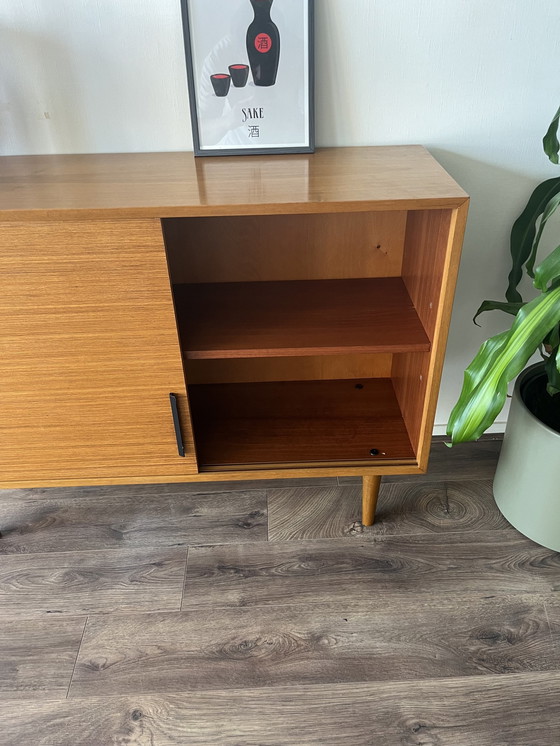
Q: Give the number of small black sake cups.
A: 2